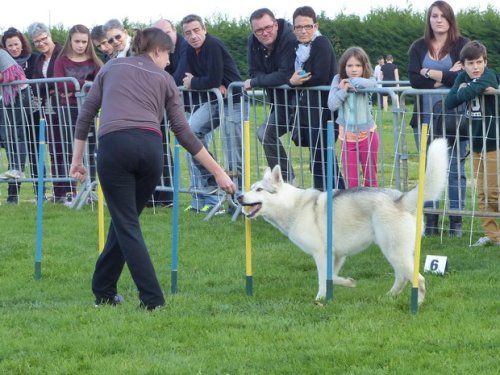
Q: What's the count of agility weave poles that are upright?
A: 6